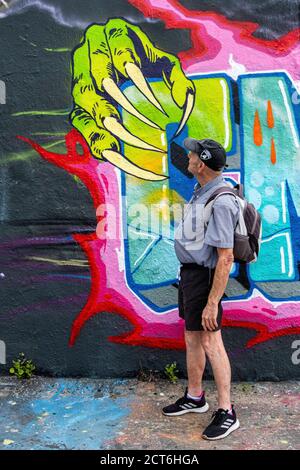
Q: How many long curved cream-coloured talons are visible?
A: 5